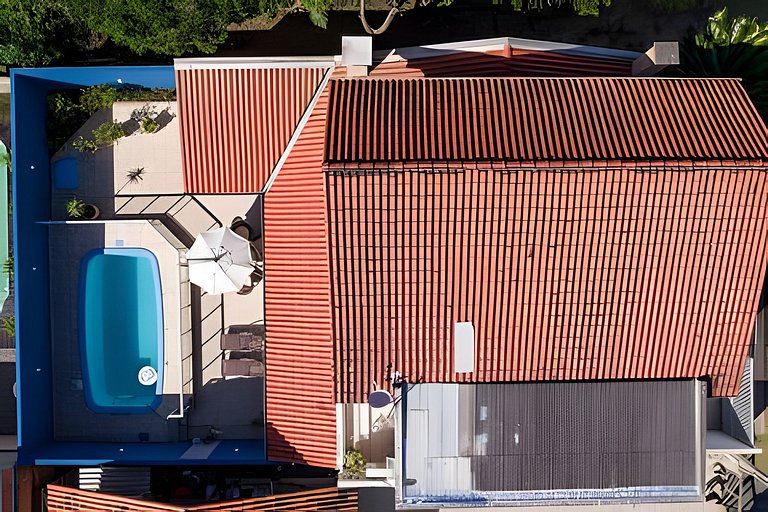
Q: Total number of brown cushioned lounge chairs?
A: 2